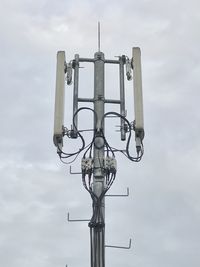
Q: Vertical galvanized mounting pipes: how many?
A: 2